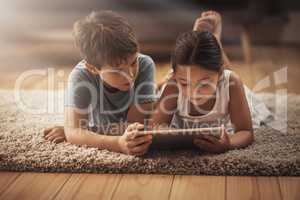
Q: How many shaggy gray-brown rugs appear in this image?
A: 1